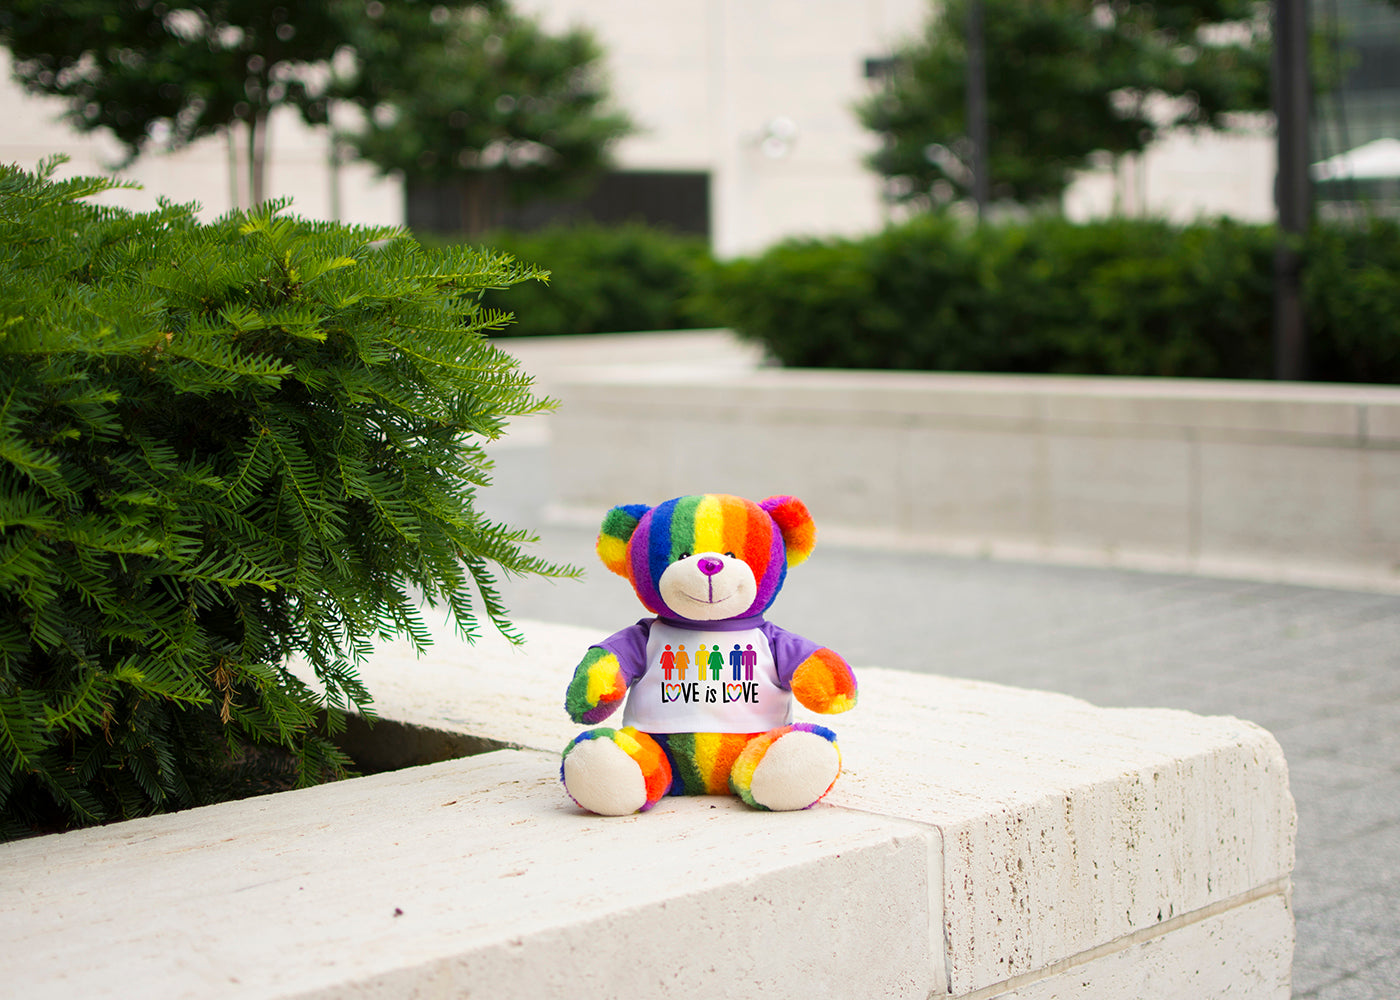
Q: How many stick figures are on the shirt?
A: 6